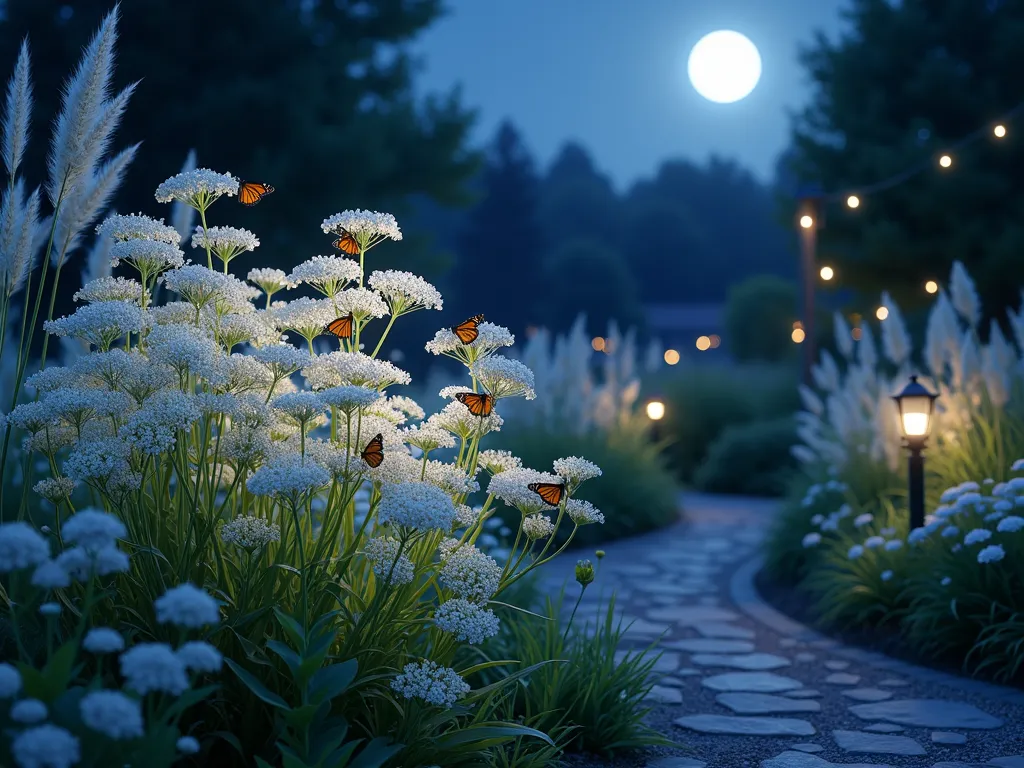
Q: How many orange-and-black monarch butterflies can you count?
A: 7